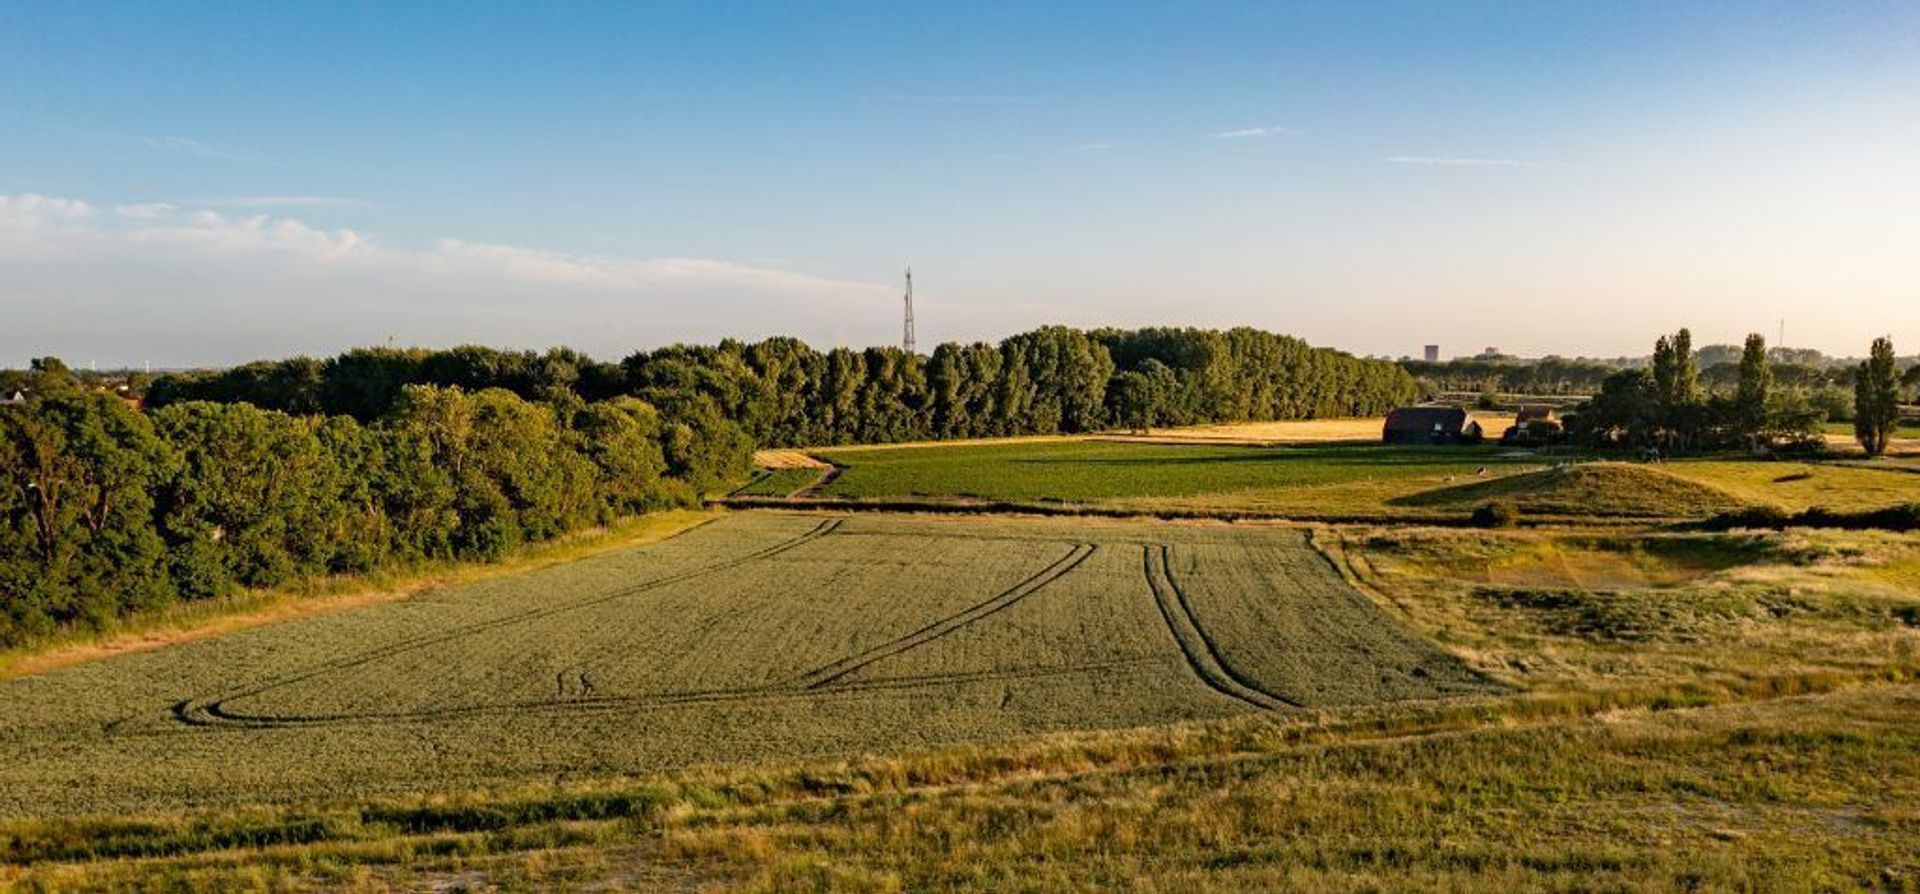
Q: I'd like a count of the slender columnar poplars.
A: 4